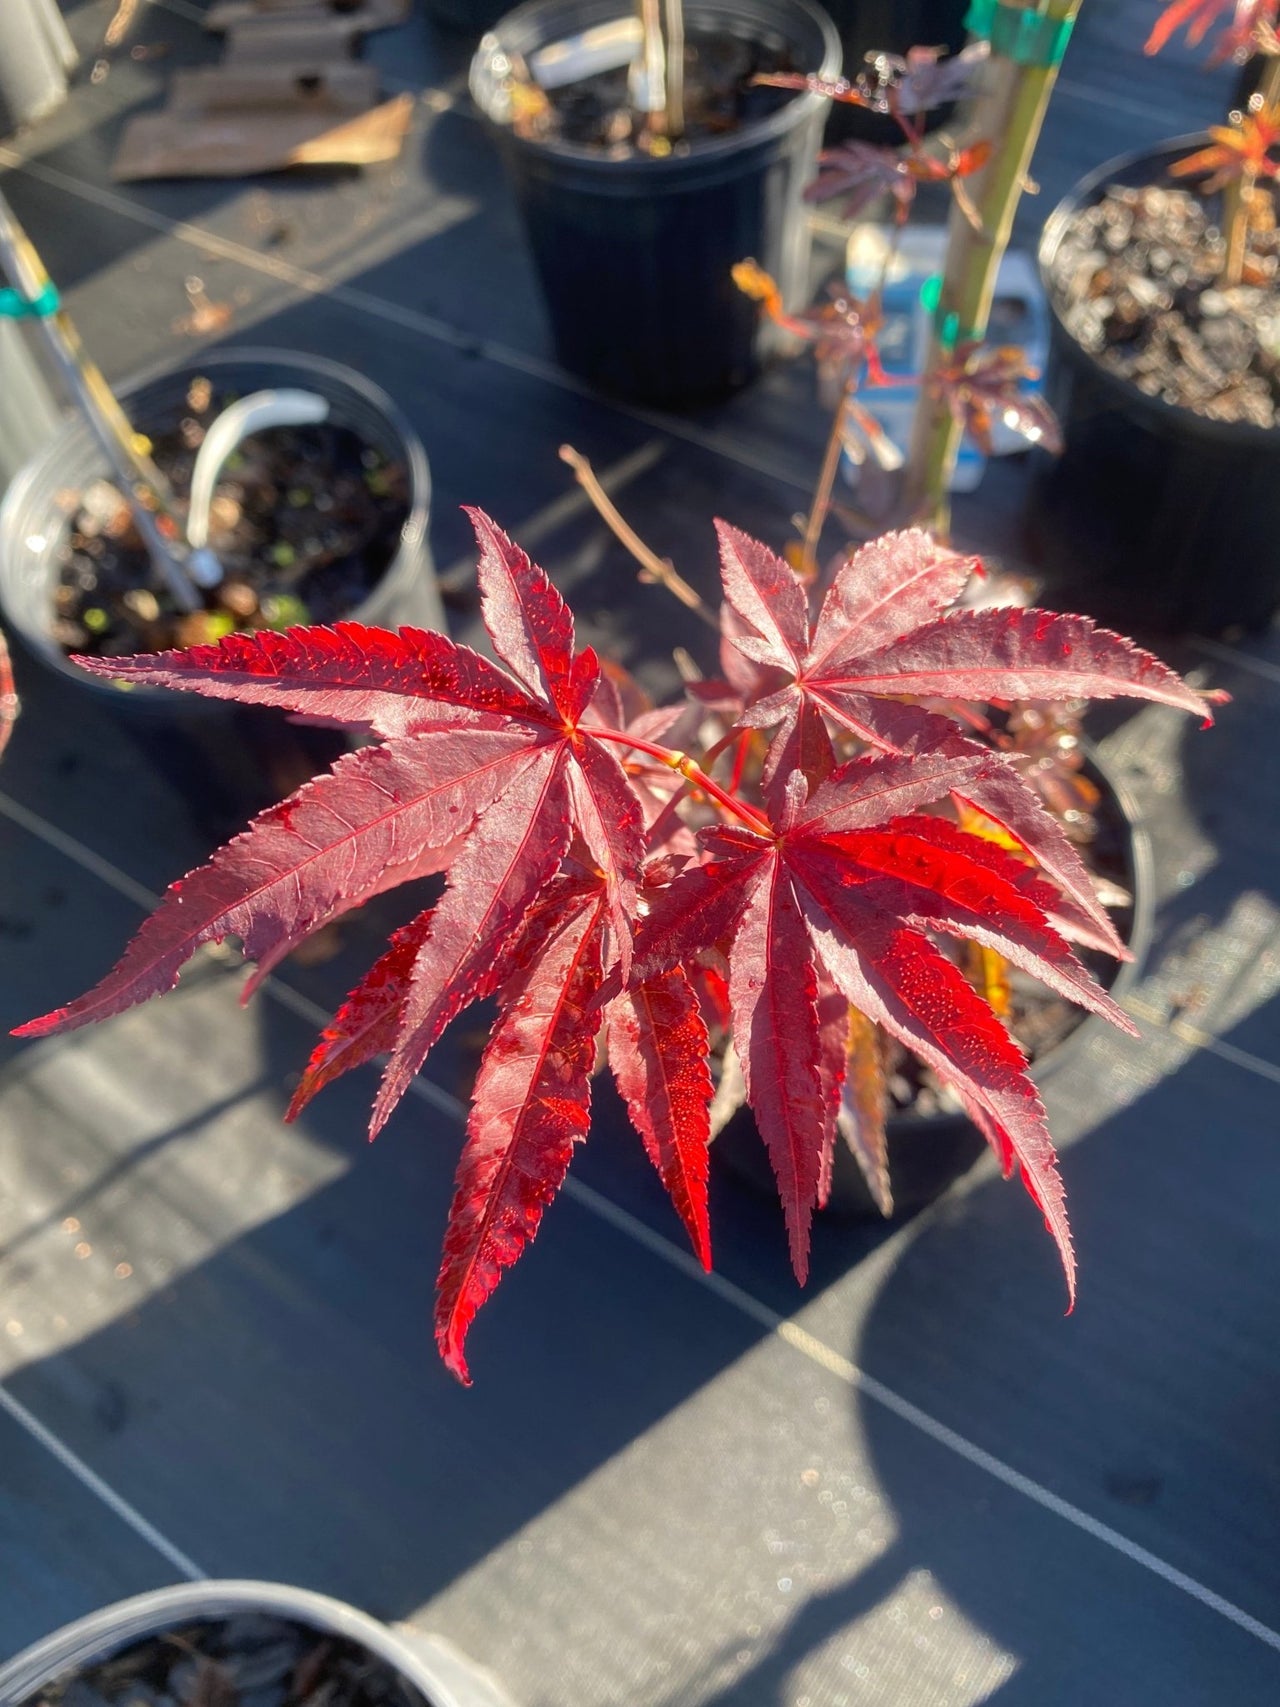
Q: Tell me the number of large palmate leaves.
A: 4